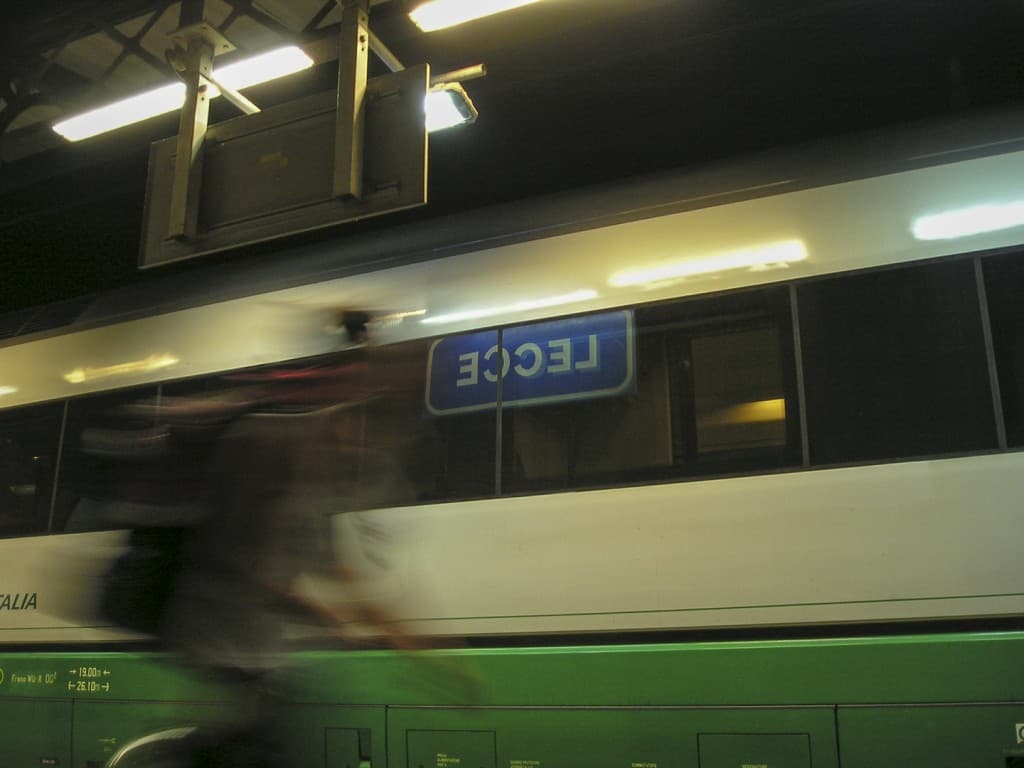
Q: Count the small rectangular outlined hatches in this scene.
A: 3